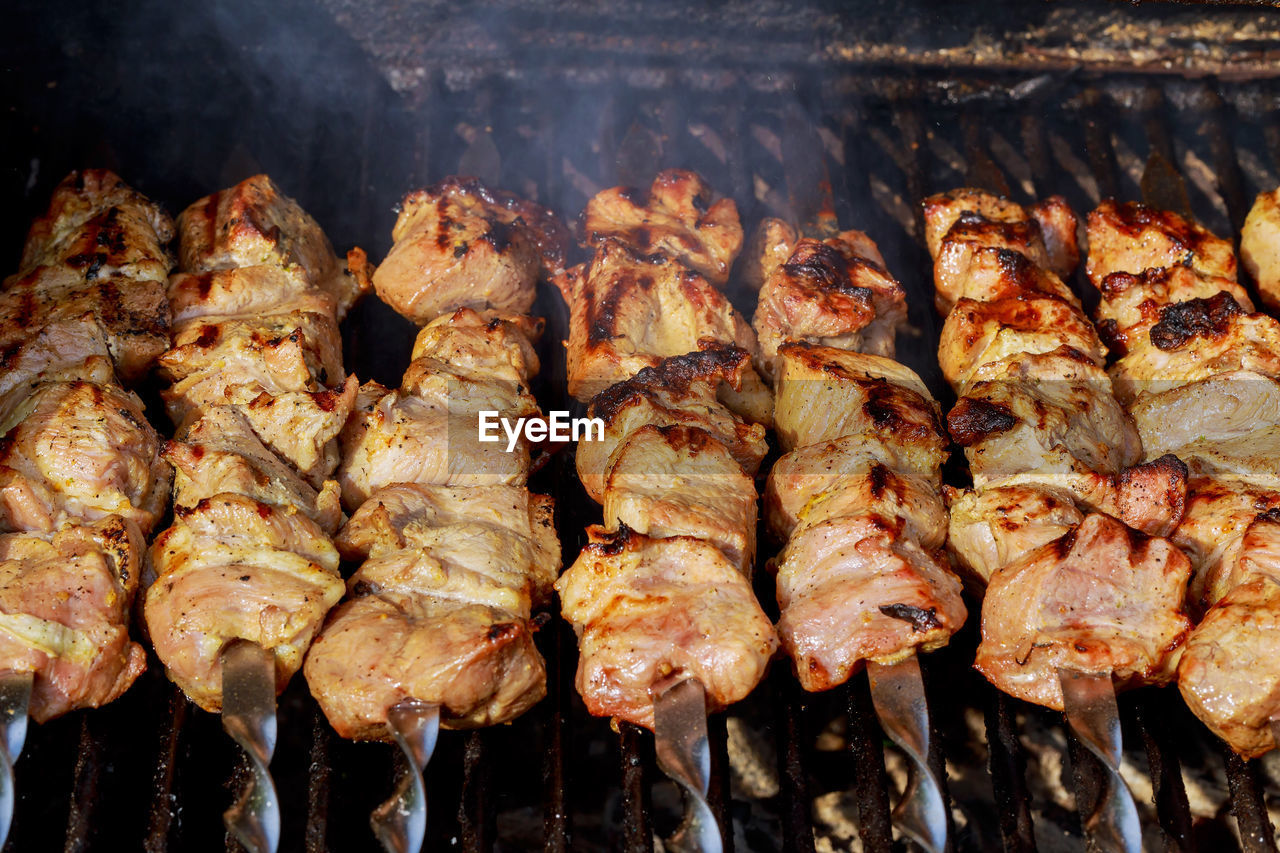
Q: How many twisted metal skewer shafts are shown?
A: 6